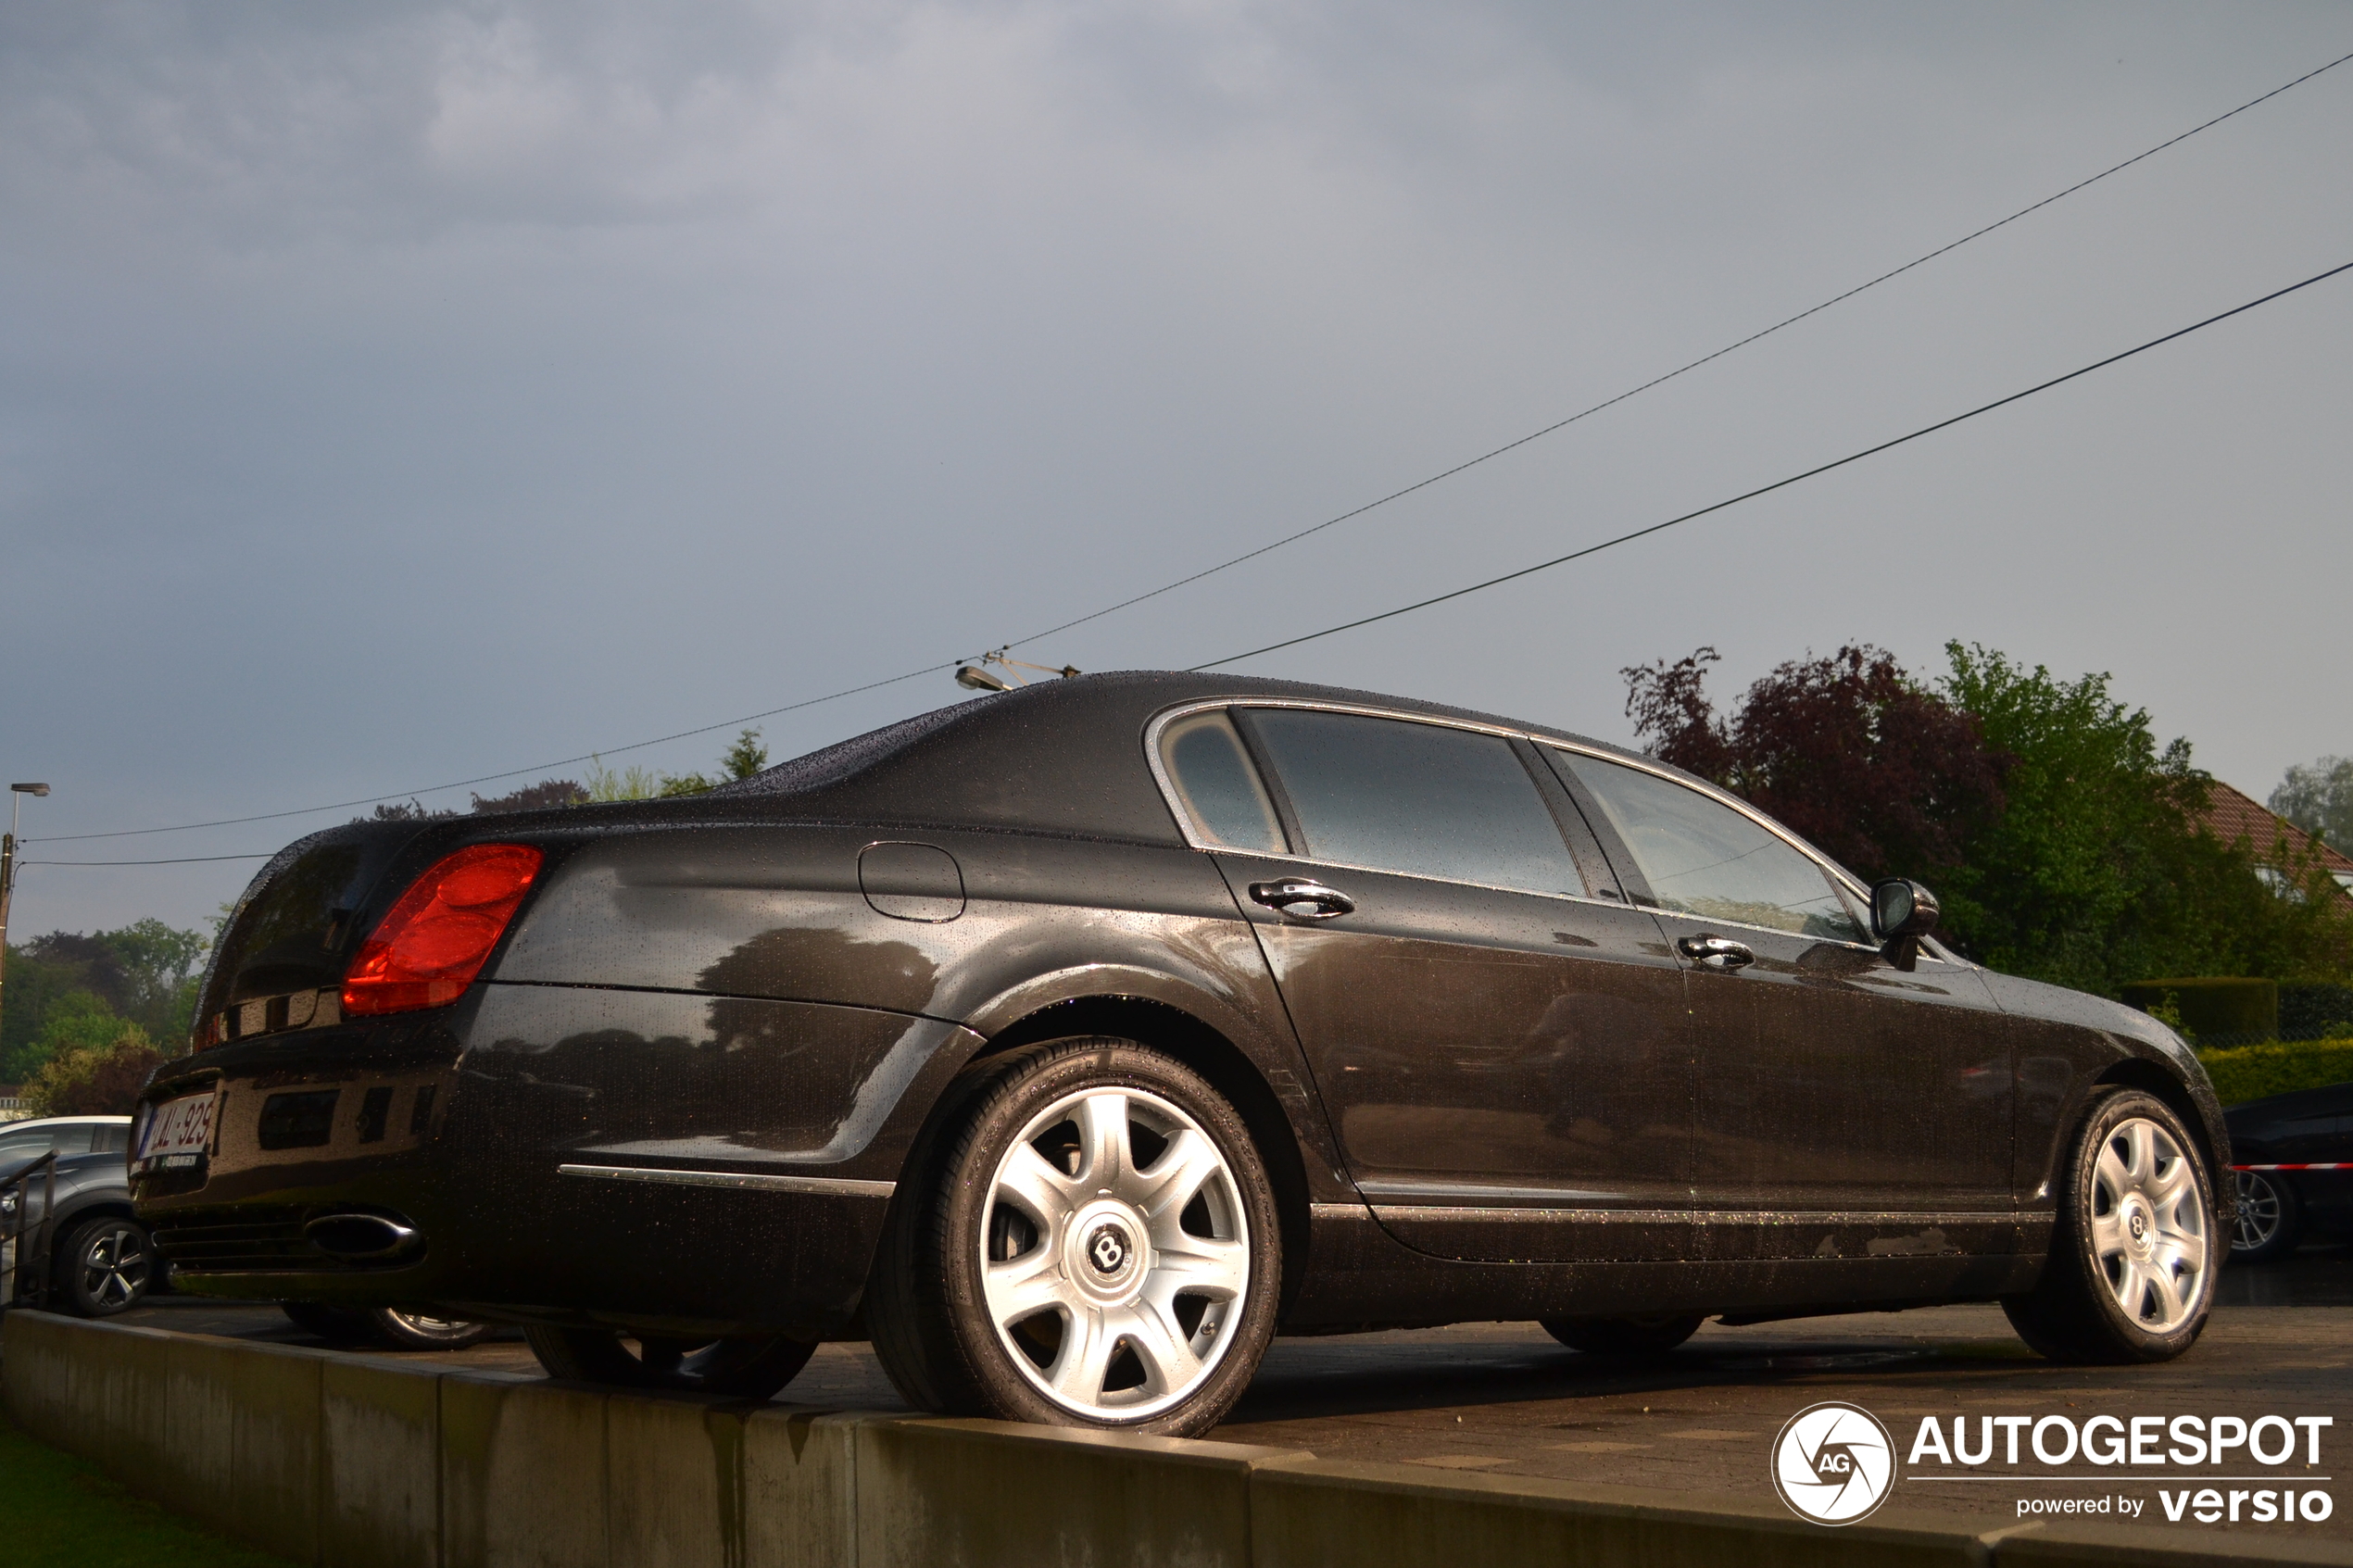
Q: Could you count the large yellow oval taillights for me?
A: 0